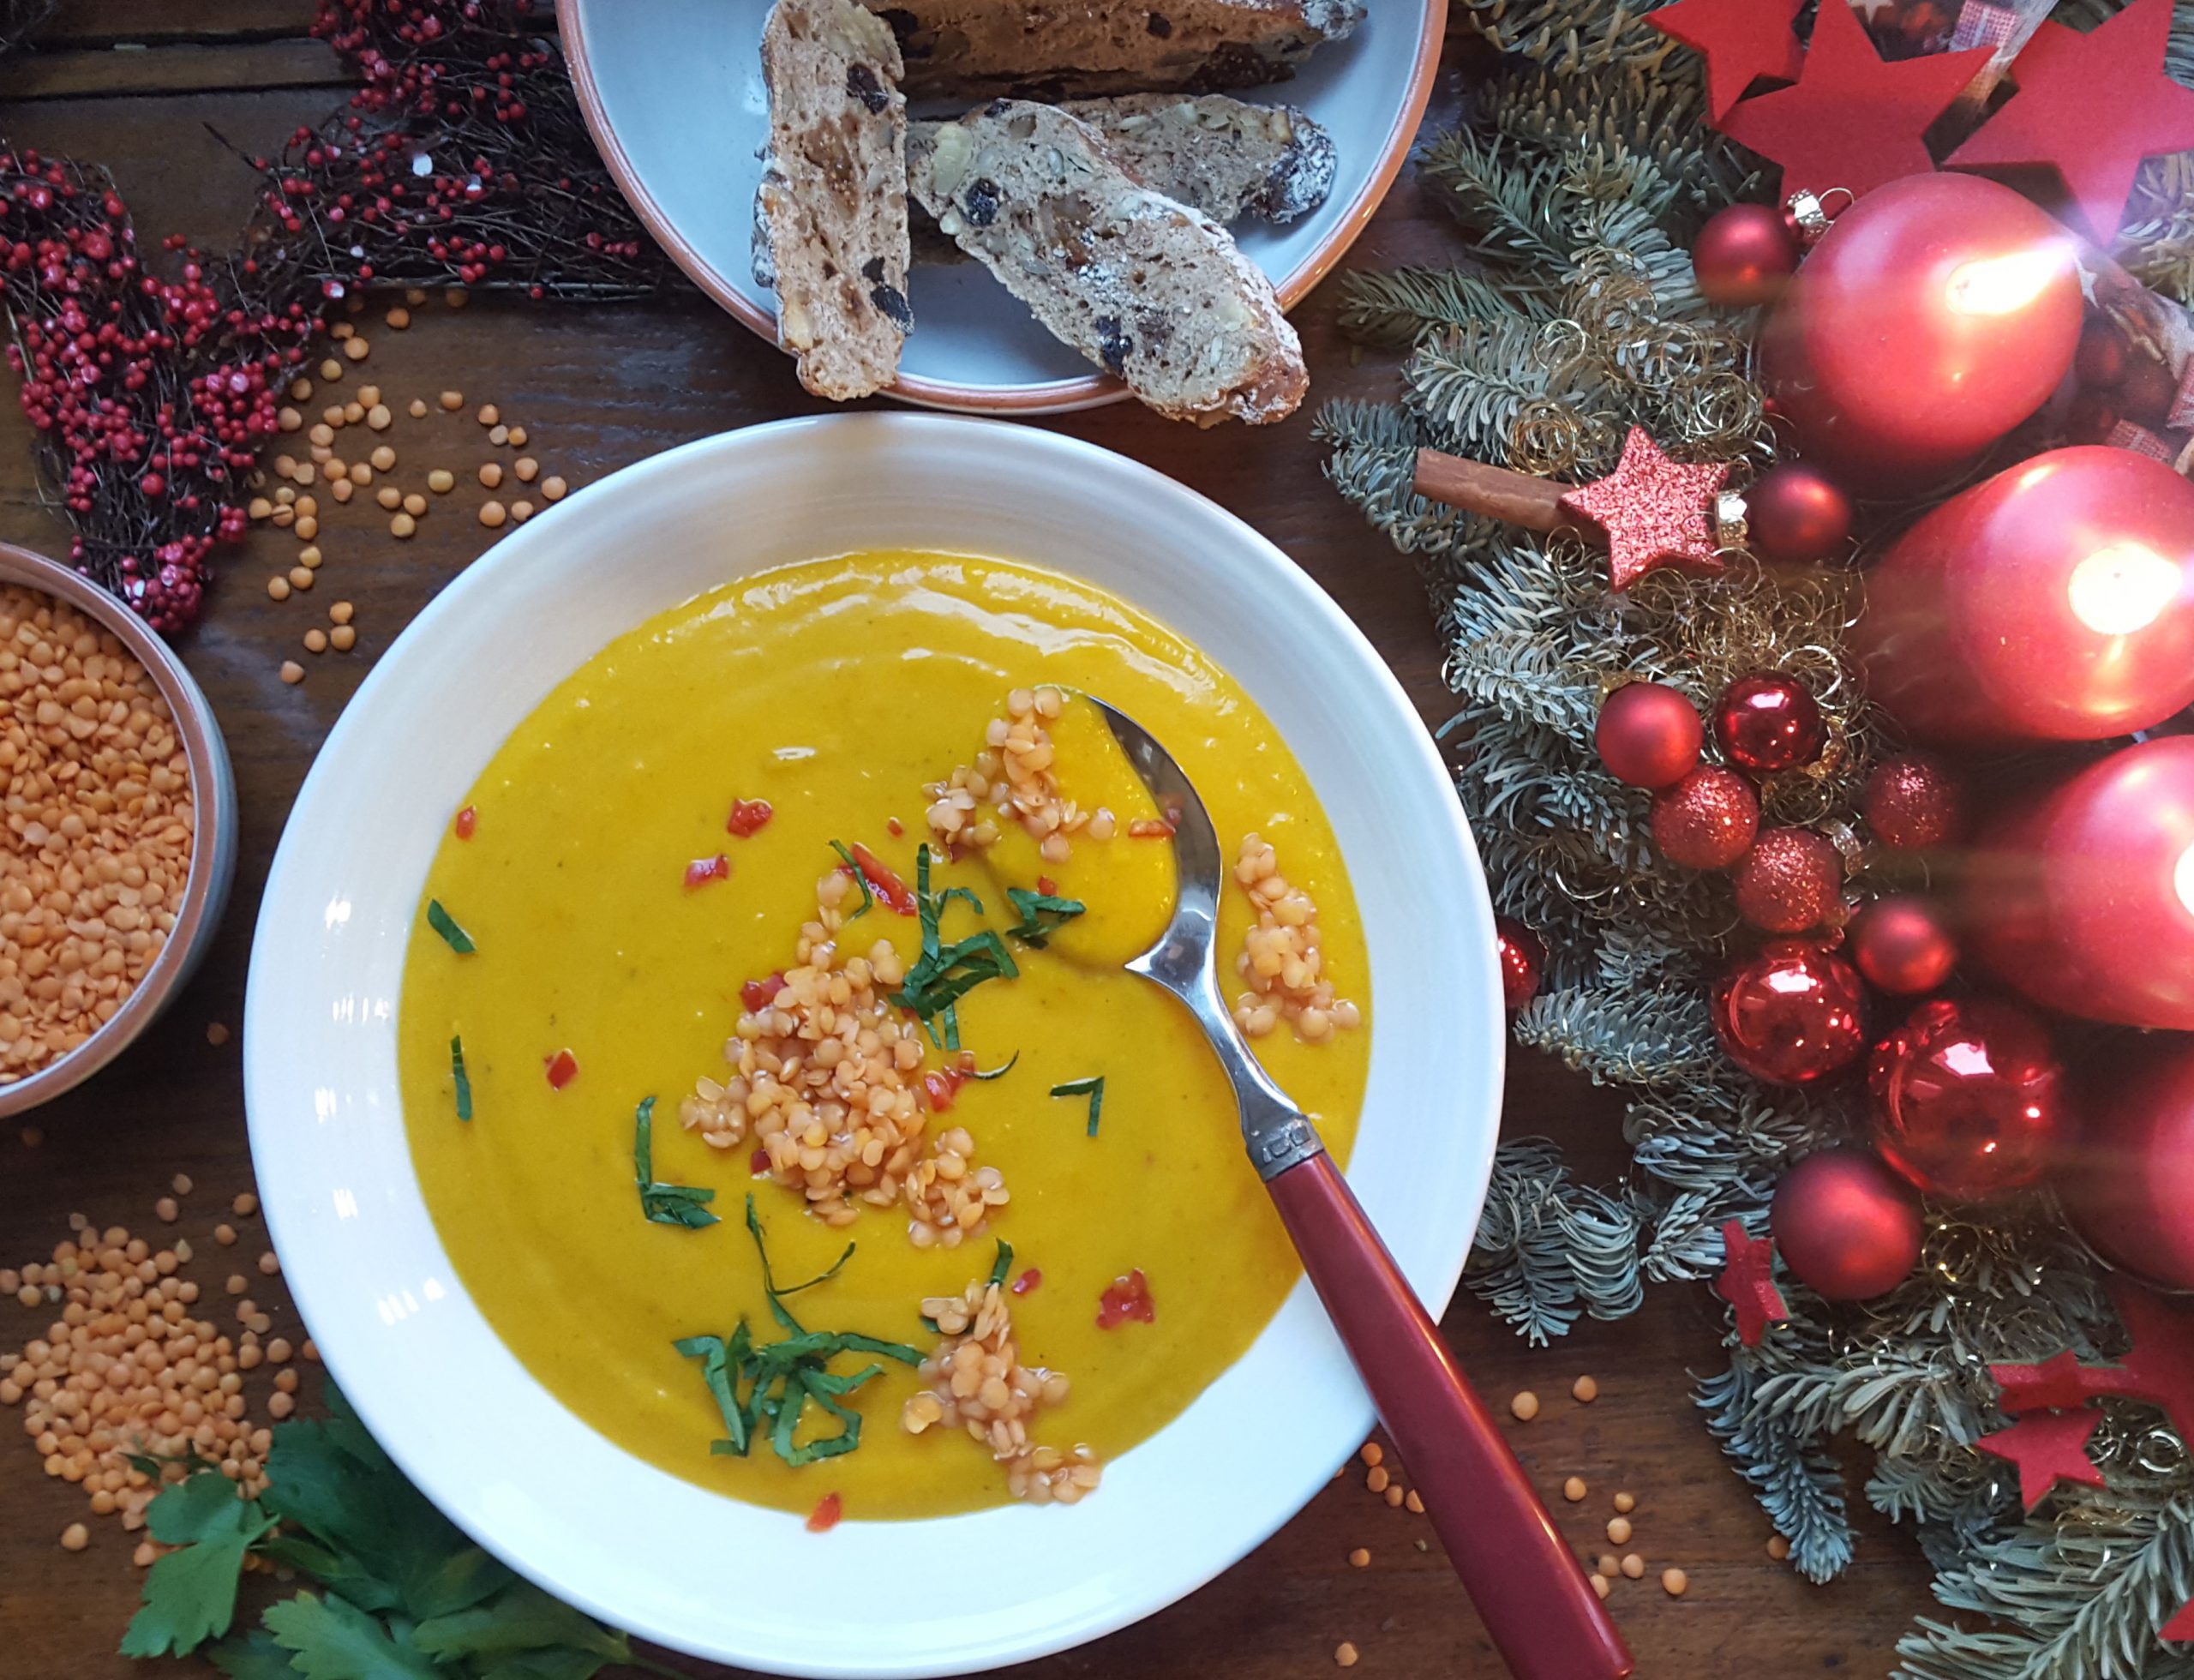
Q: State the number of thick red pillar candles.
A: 4